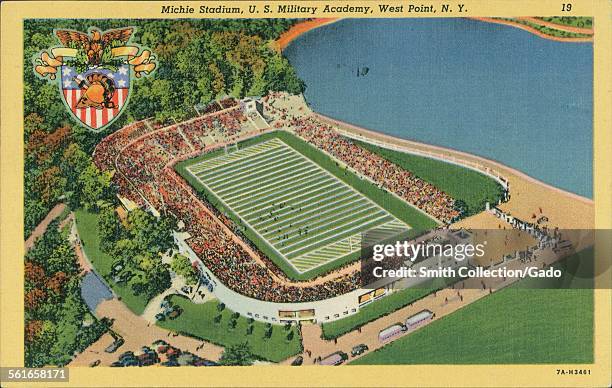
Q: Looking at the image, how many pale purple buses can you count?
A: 3